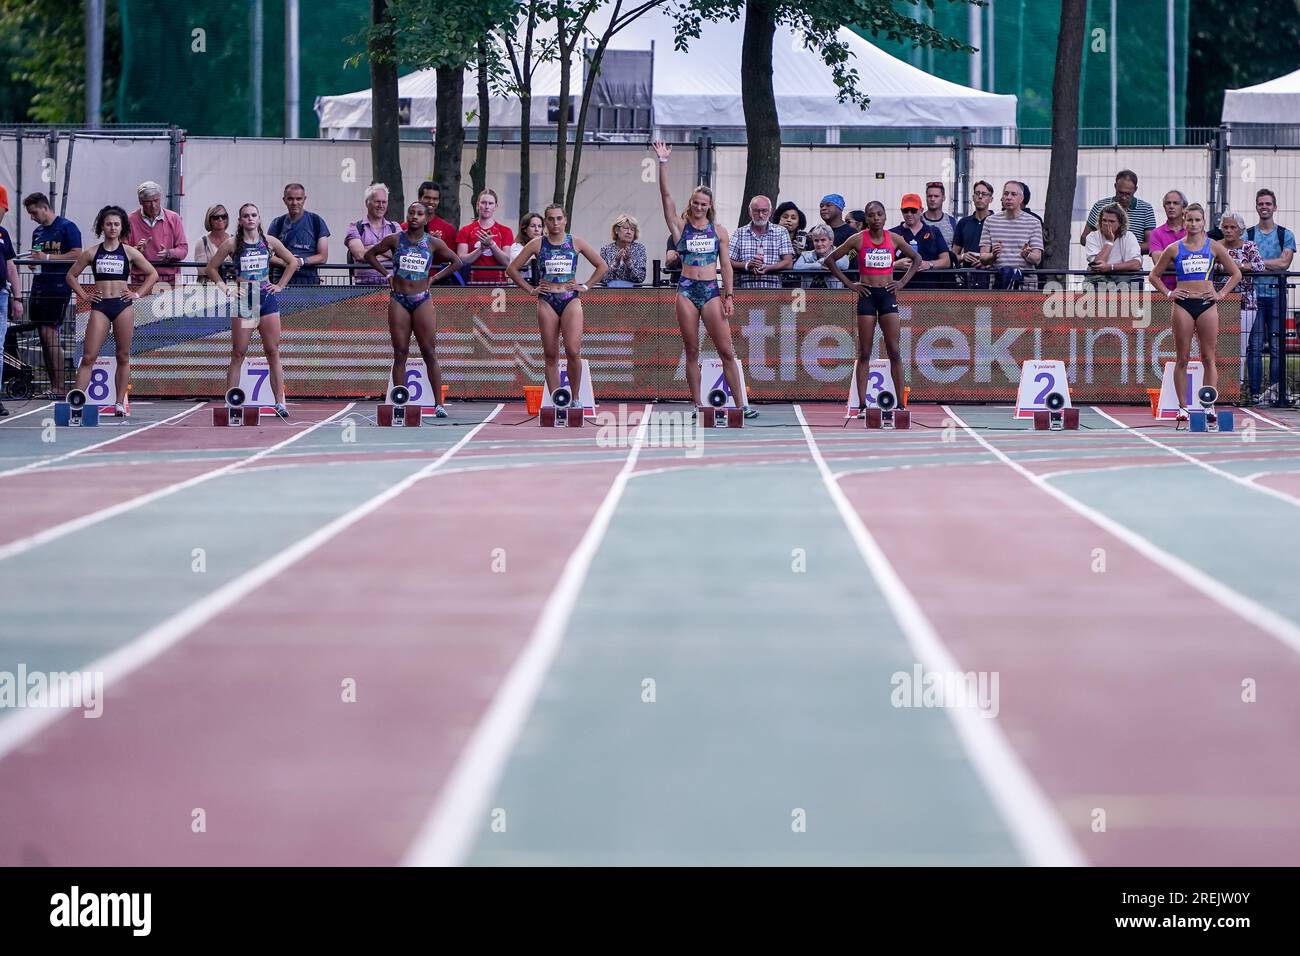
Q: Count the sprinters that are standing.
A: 7